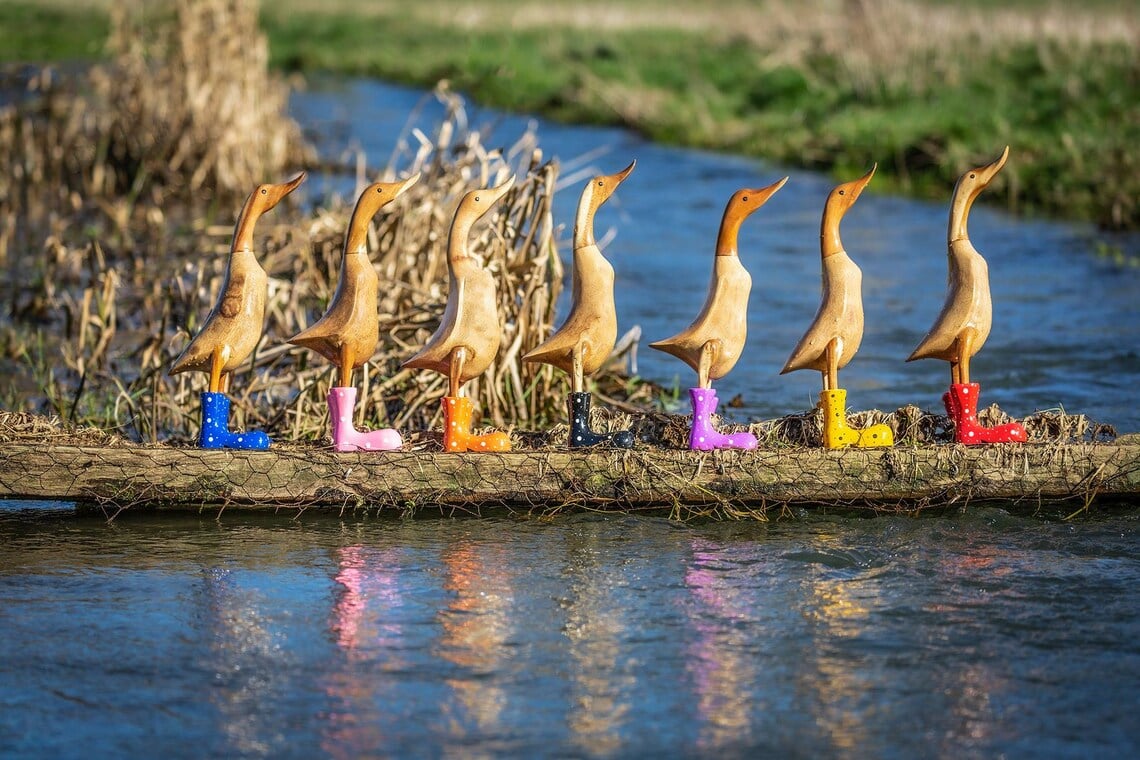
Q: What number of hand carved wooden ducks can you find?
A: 7